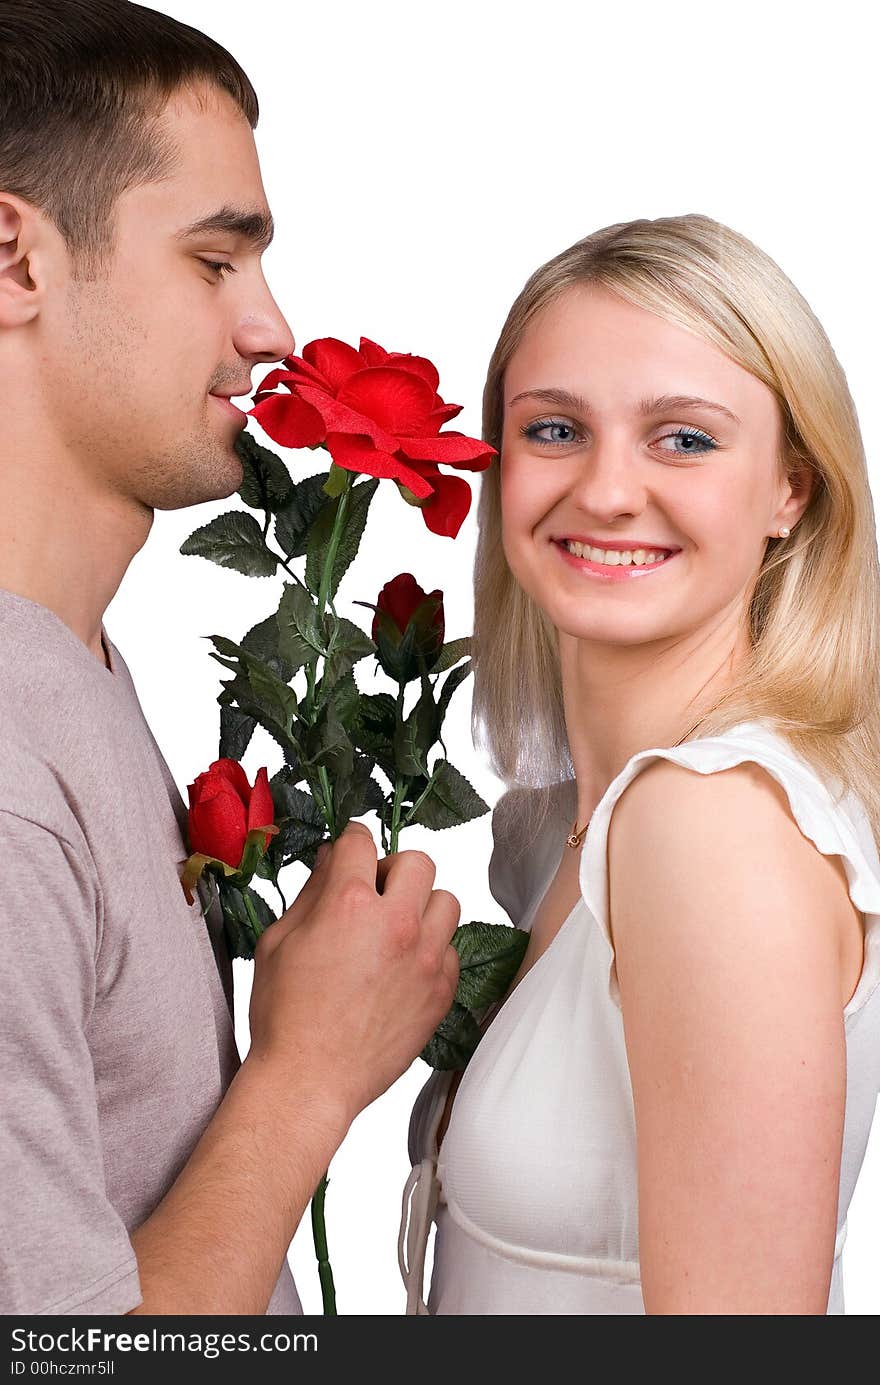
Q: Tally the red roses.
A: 3